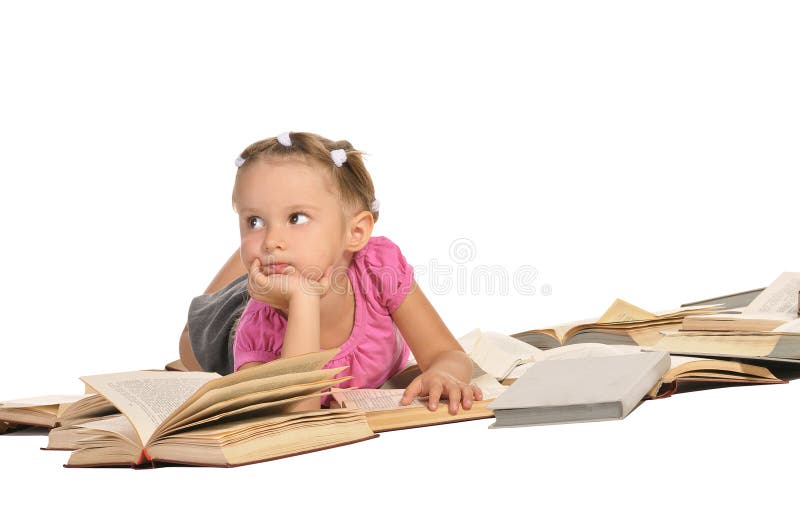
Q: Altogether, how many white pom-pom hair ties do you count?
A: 4